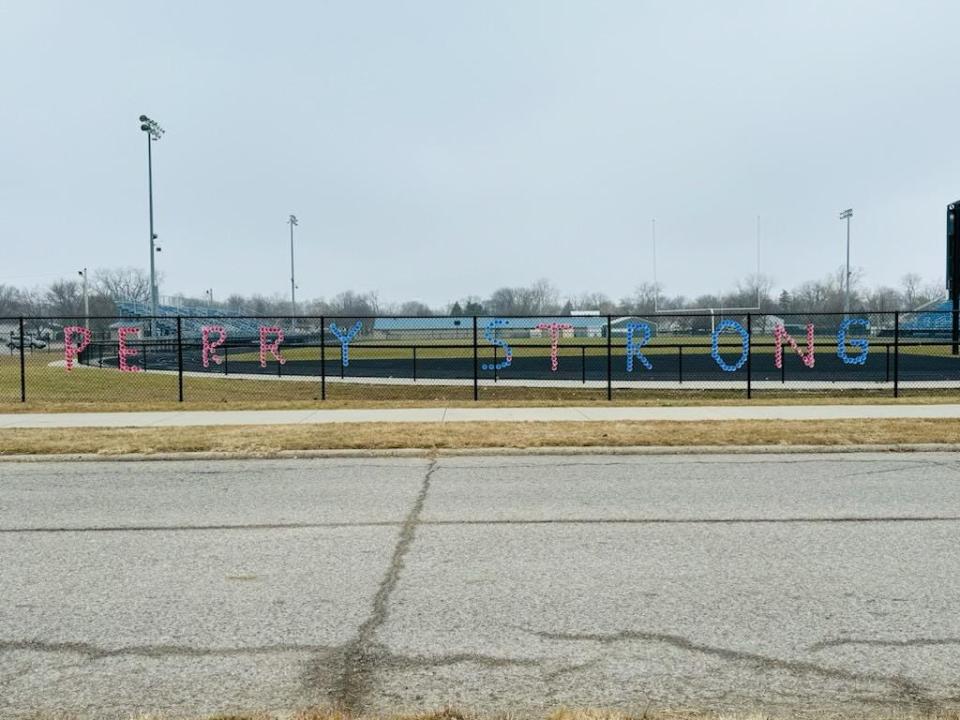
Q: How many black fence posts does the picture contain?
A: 7